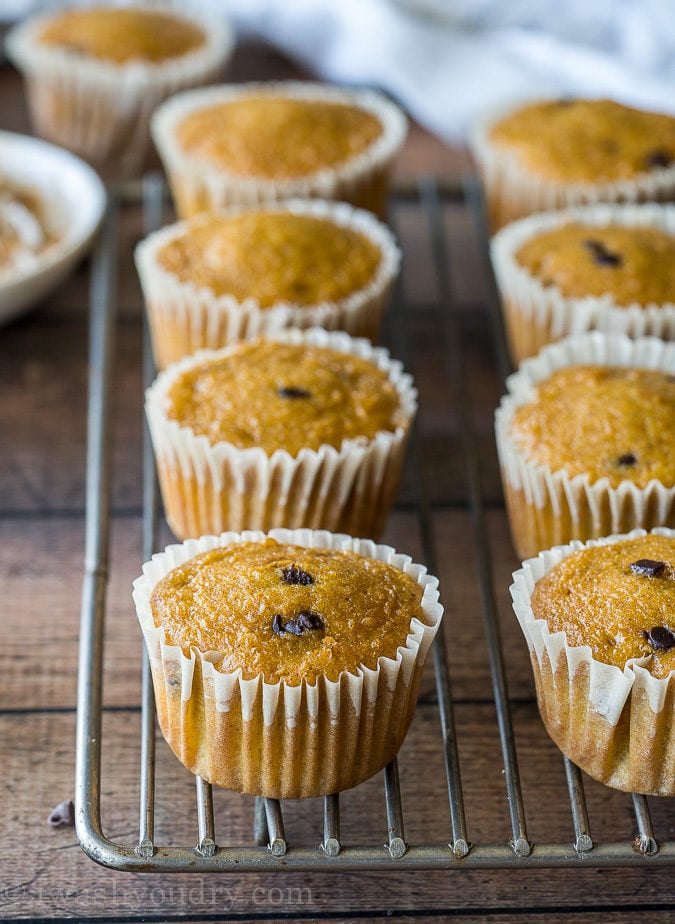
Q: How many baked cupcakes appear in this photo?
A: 9